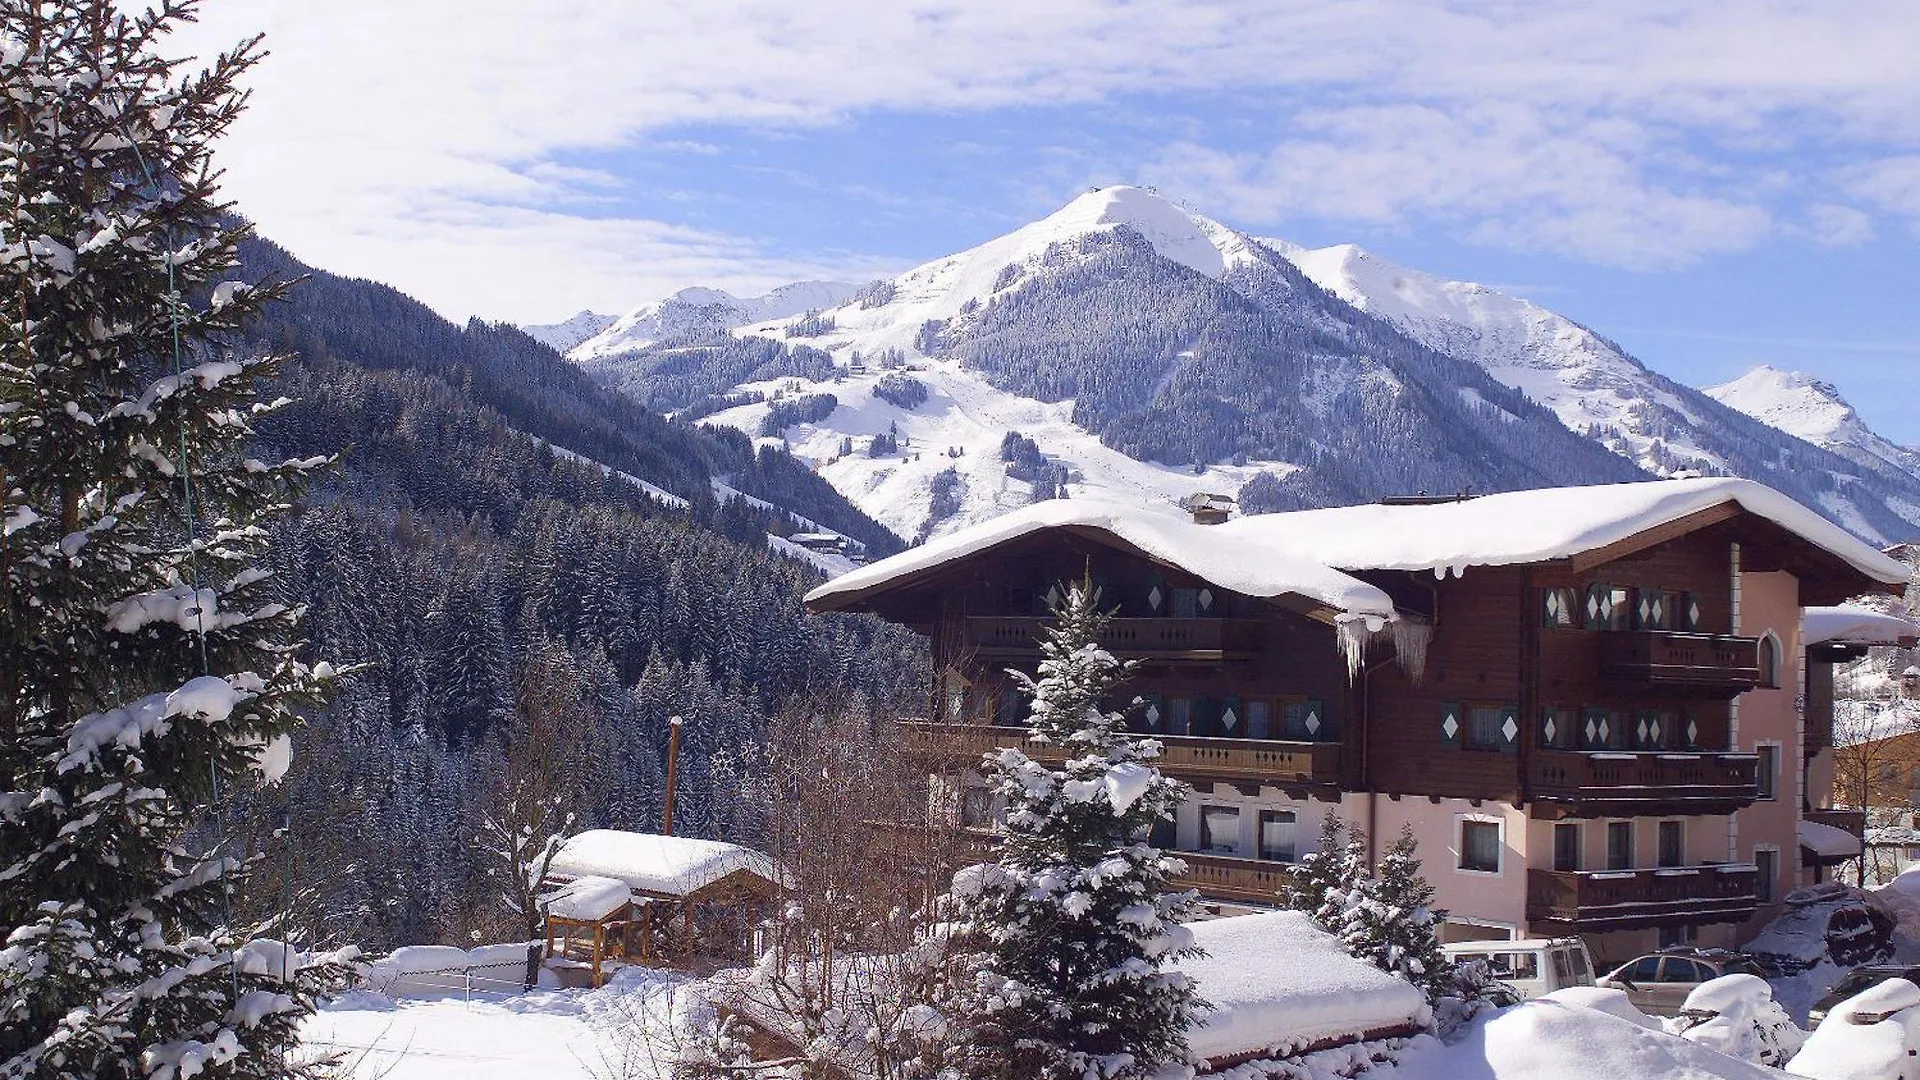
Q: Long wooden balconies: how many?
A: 6